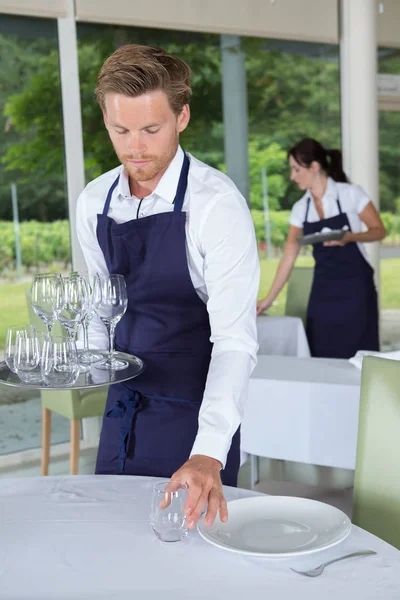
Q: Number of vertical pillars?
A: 3